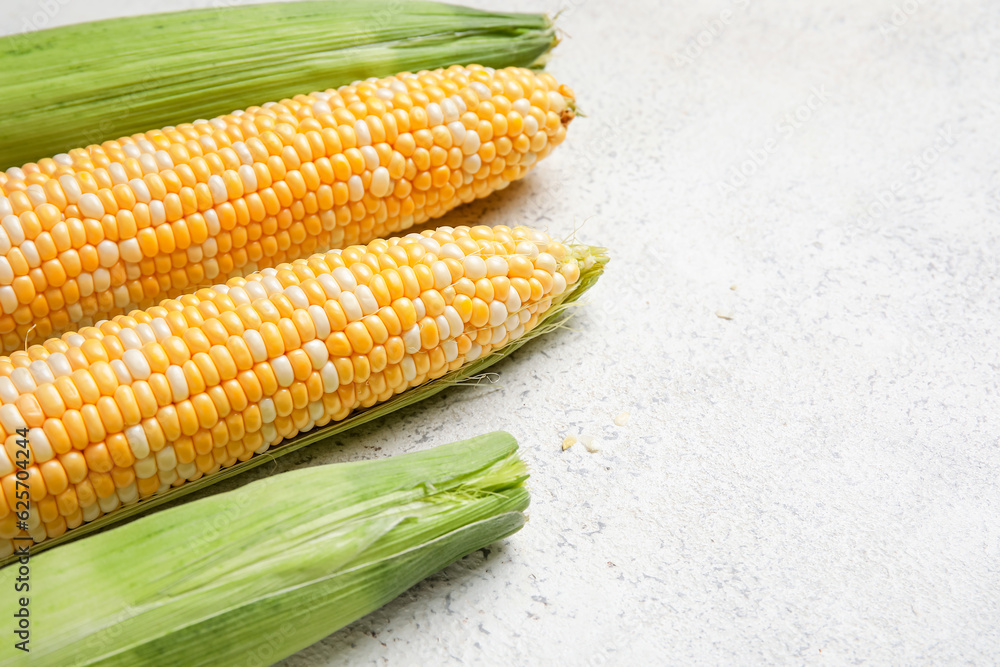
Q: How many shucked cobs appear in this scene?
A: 2